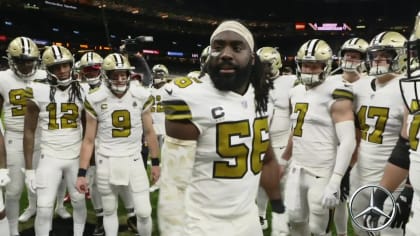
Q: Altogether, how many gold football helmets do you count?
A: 11